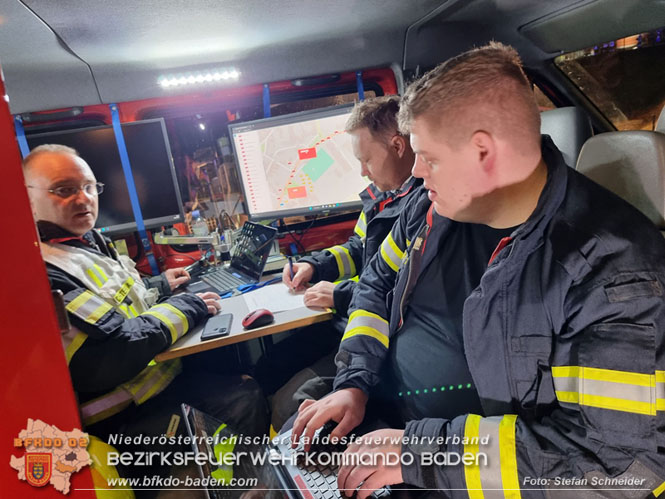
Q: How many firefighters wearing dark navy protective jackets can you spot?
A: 3